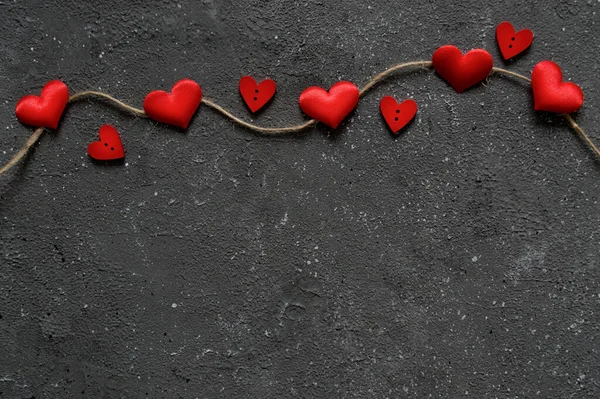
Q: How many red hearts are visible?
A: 9